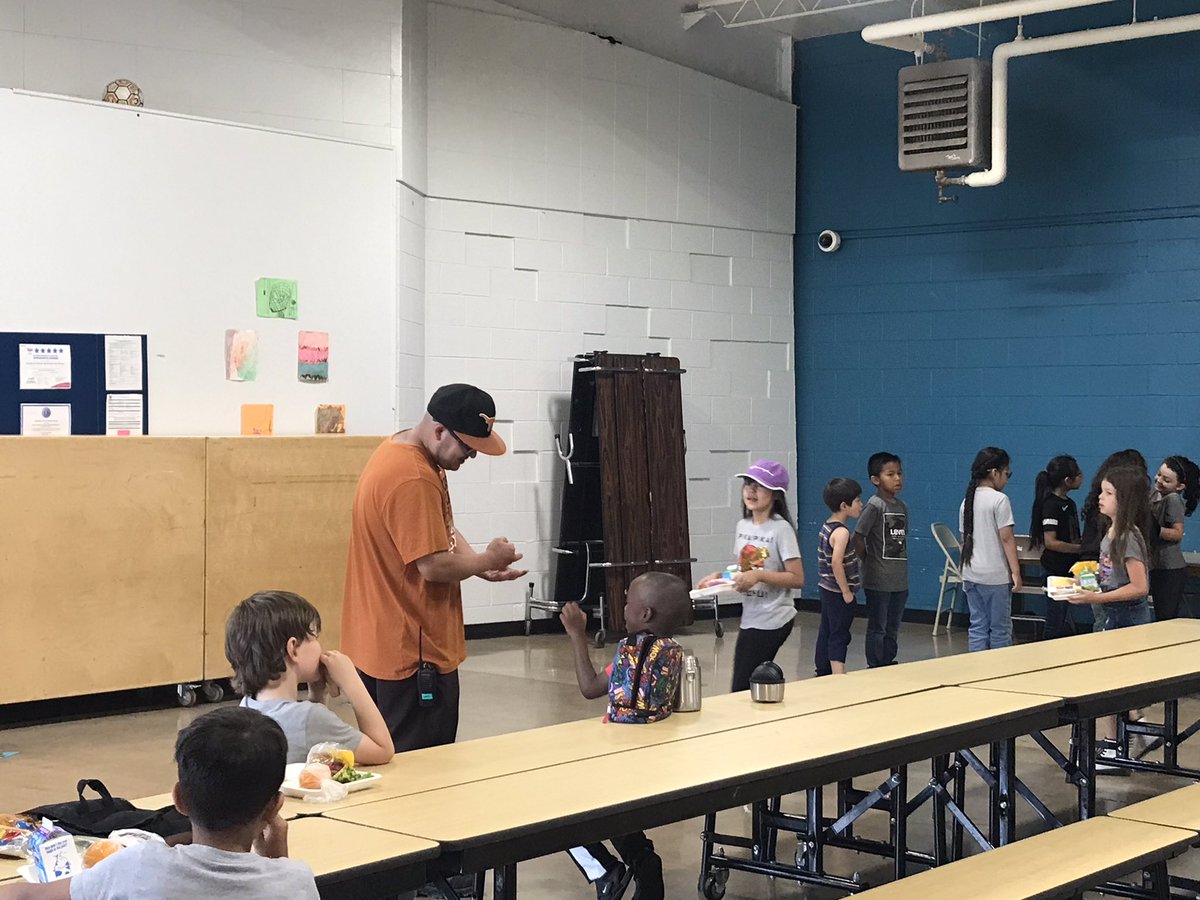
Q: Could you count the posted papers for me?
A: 9